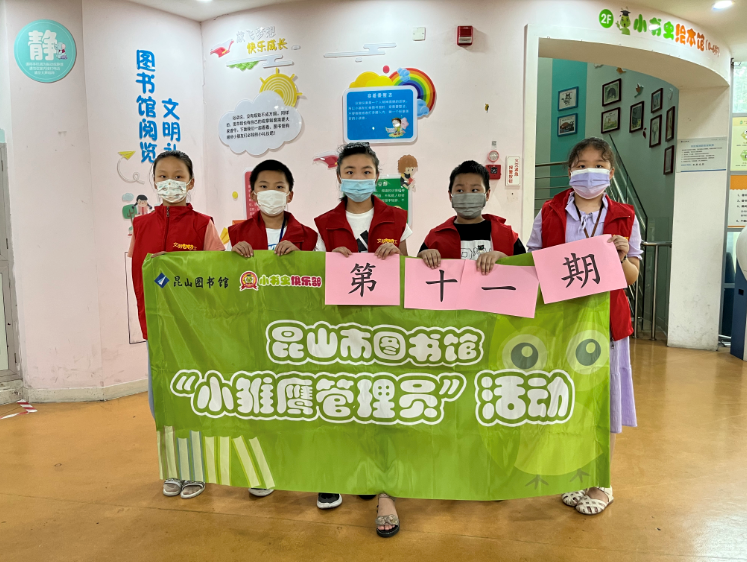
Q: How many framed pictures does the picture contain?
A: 9